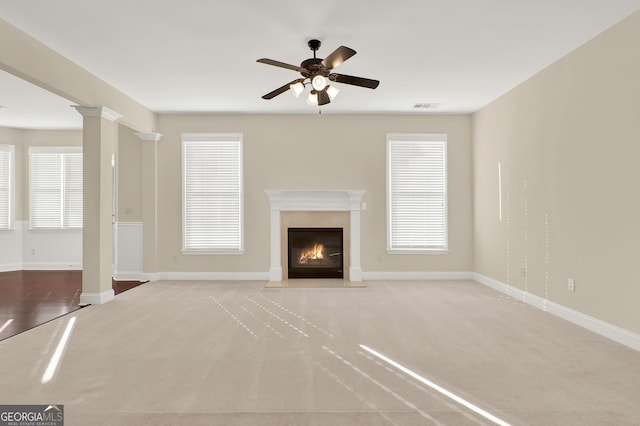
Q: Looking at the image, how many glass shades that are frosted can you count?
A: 4